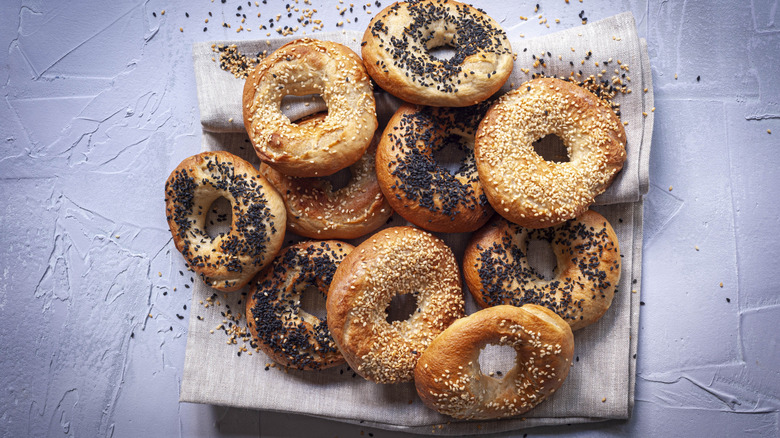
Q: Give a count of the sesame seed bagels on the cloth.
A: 5